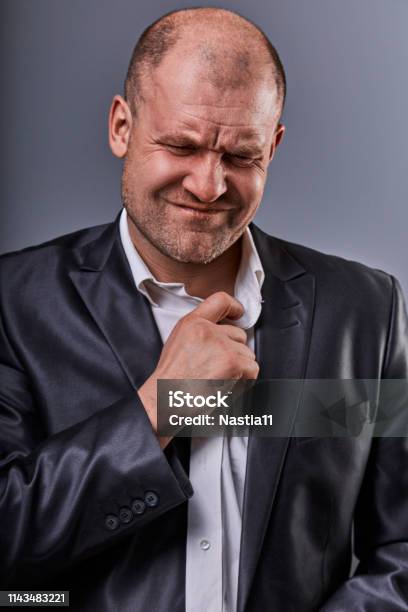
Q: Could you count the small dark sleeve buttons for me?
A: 4